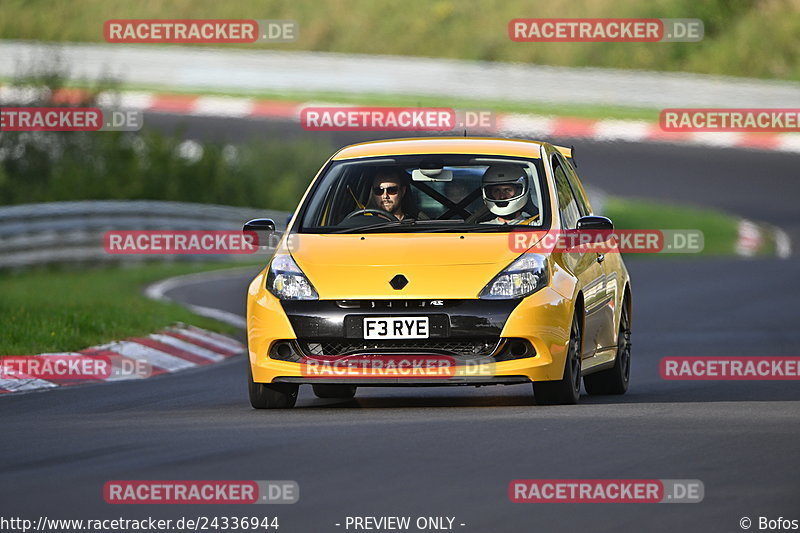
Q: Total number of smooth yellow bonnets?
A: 1